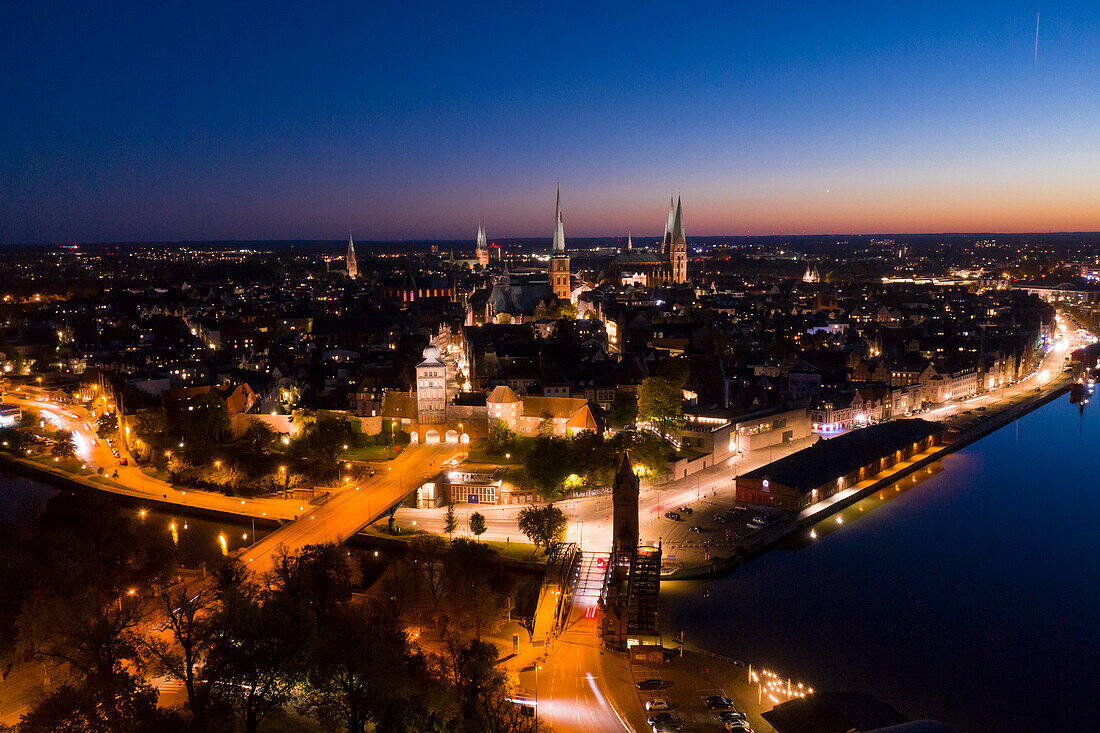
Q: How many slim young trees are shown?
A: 2